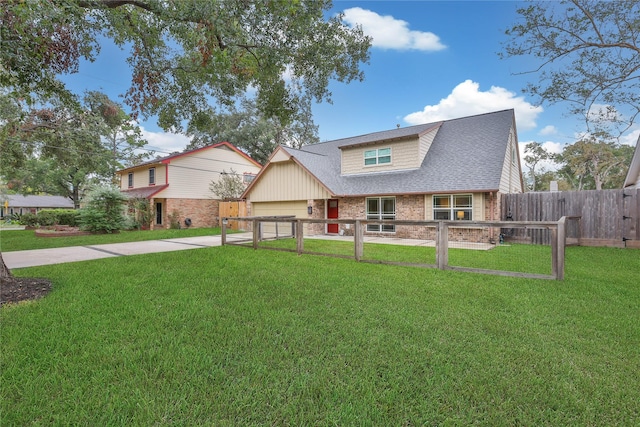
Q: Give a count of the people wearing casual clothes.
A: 0